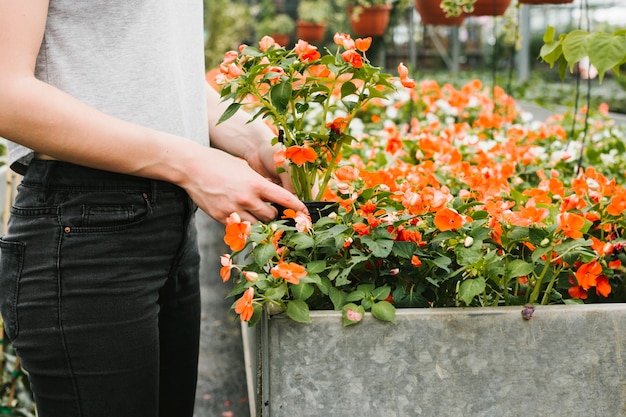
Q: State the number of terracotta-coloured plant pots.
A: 6